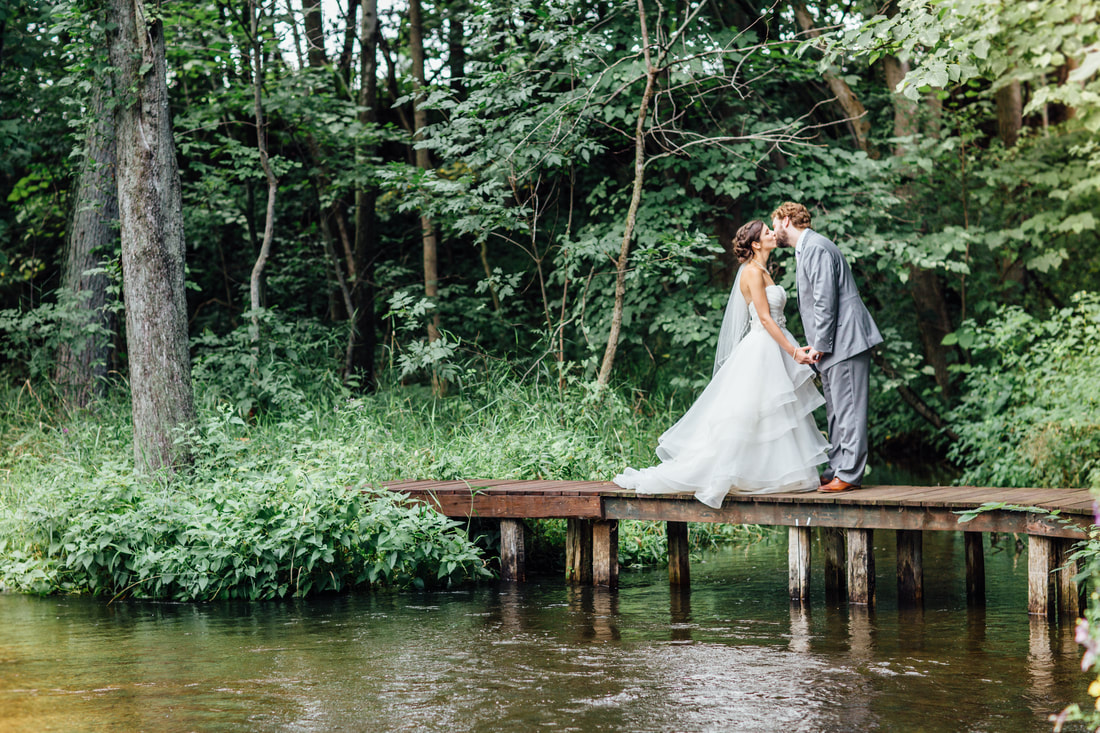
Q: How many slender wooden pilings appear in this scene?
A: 11